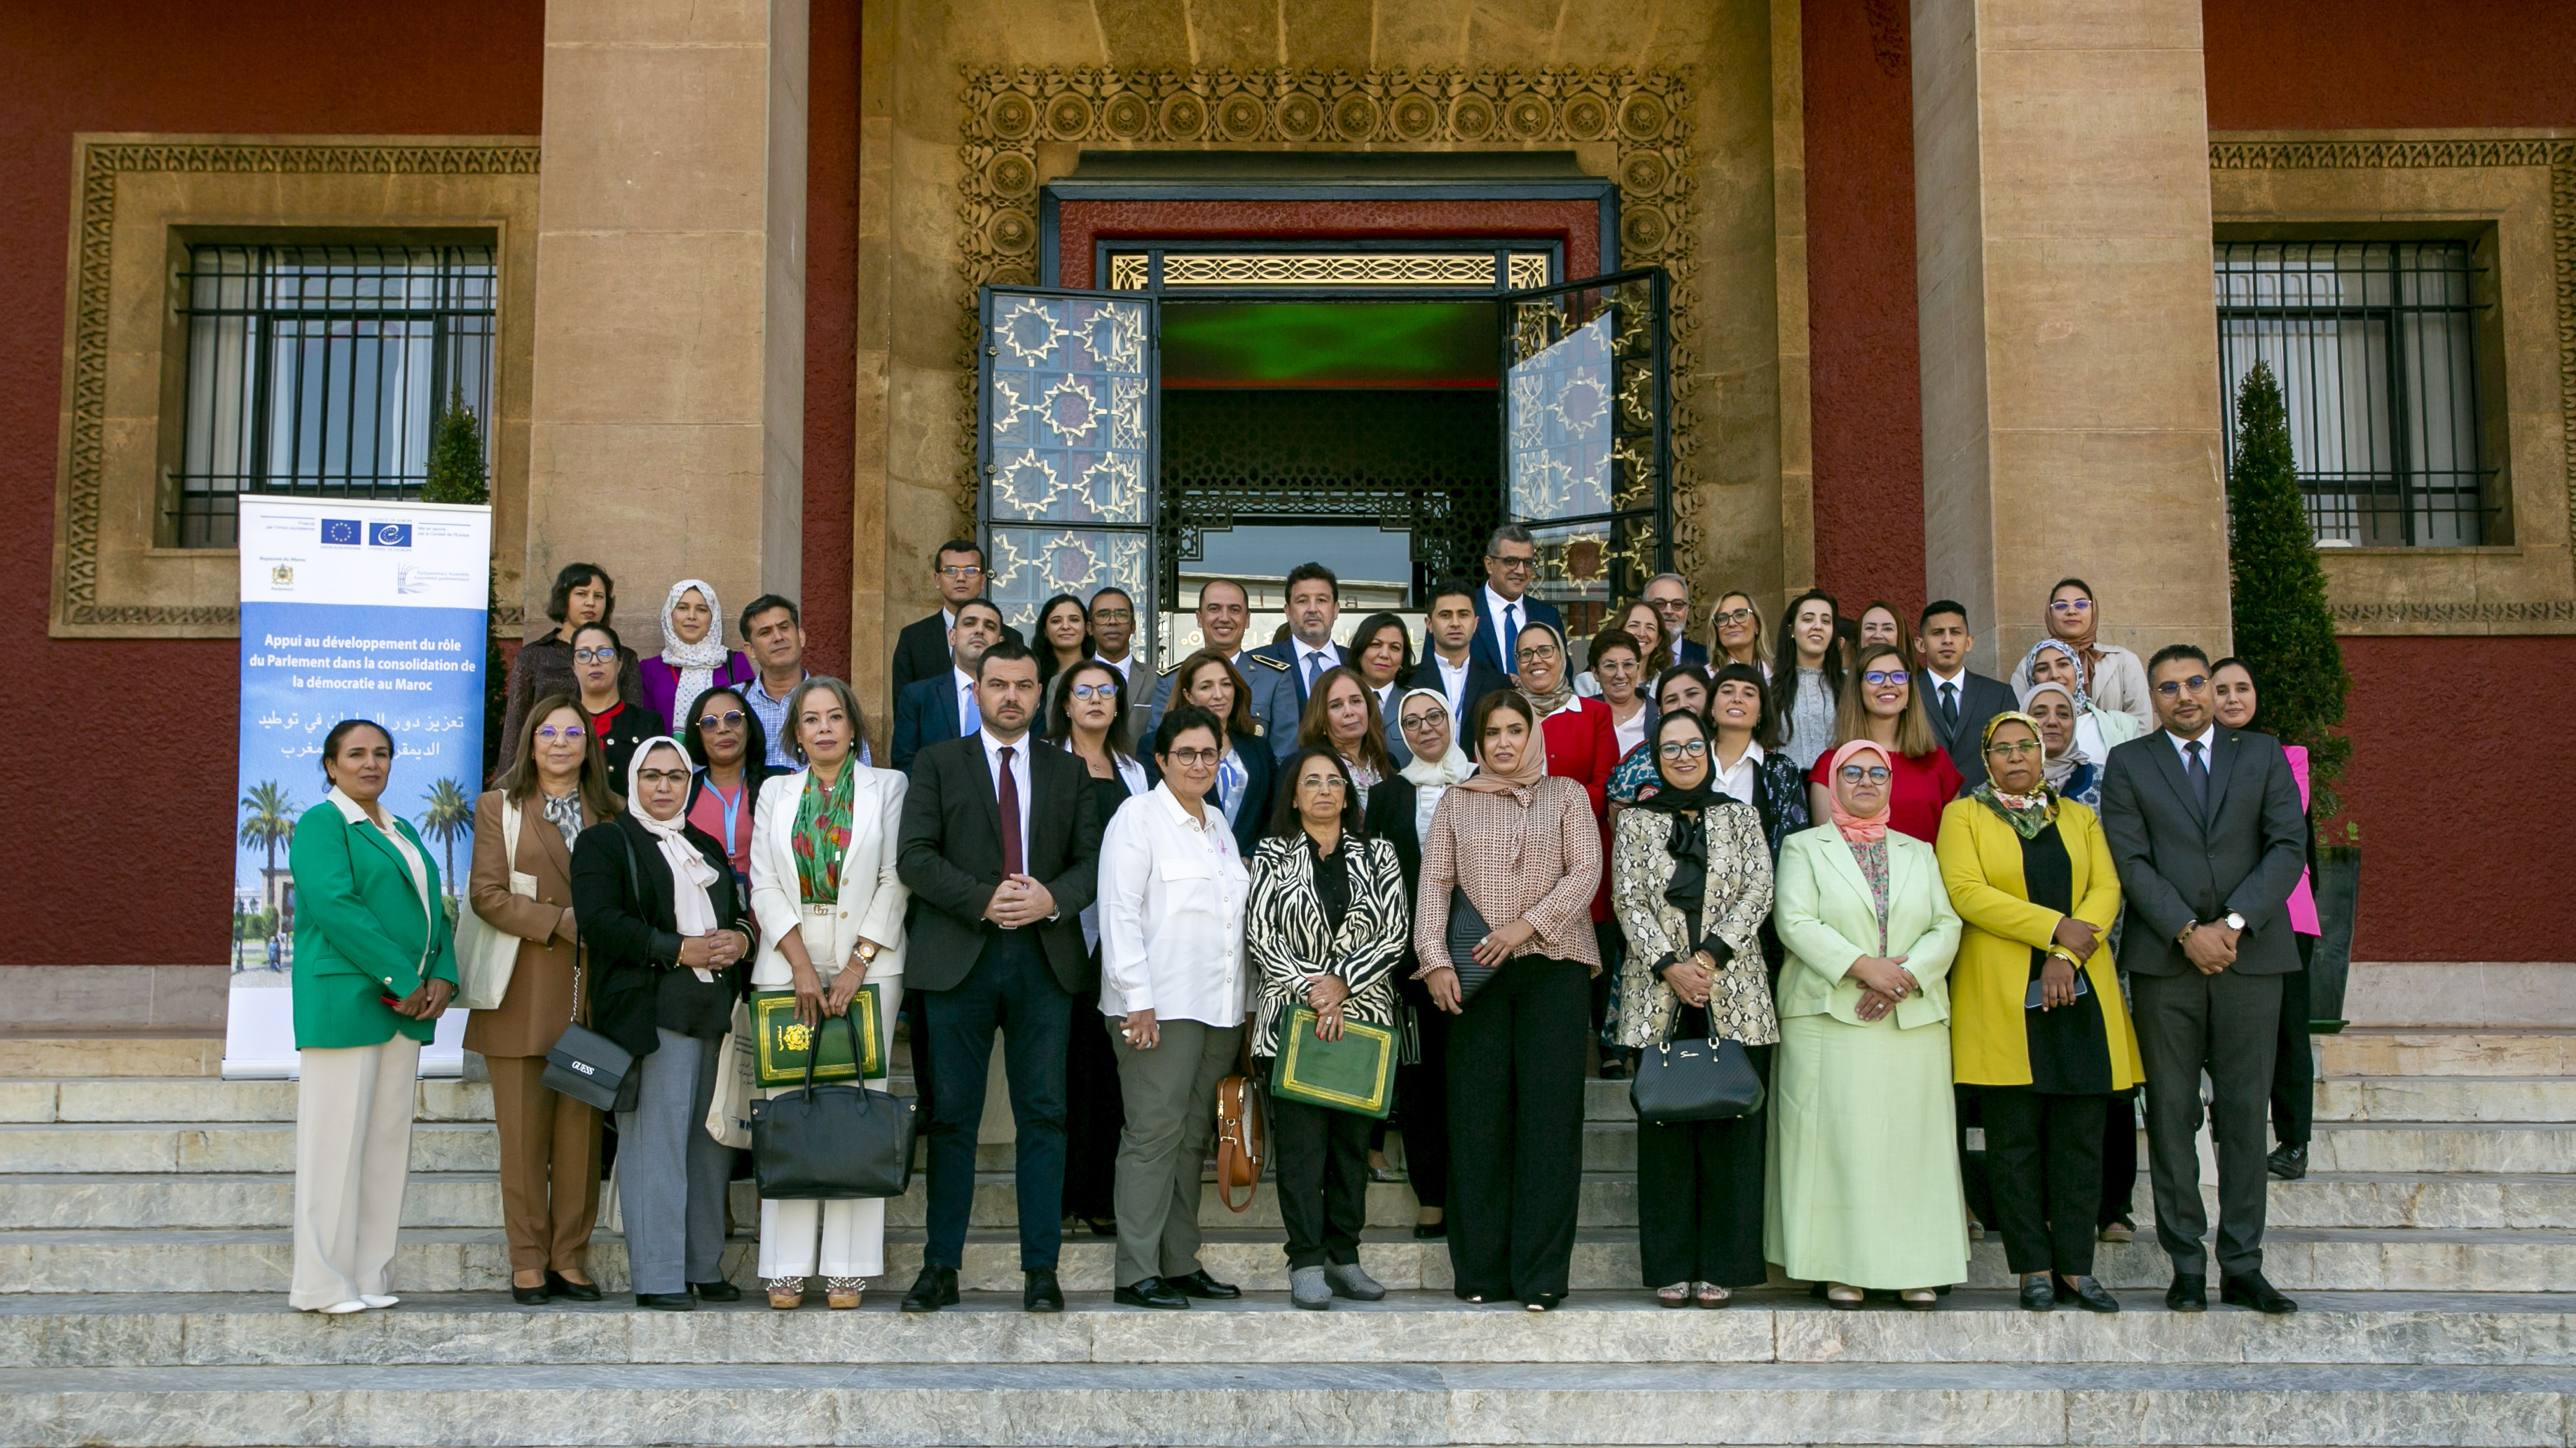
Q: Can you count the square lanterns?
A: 0